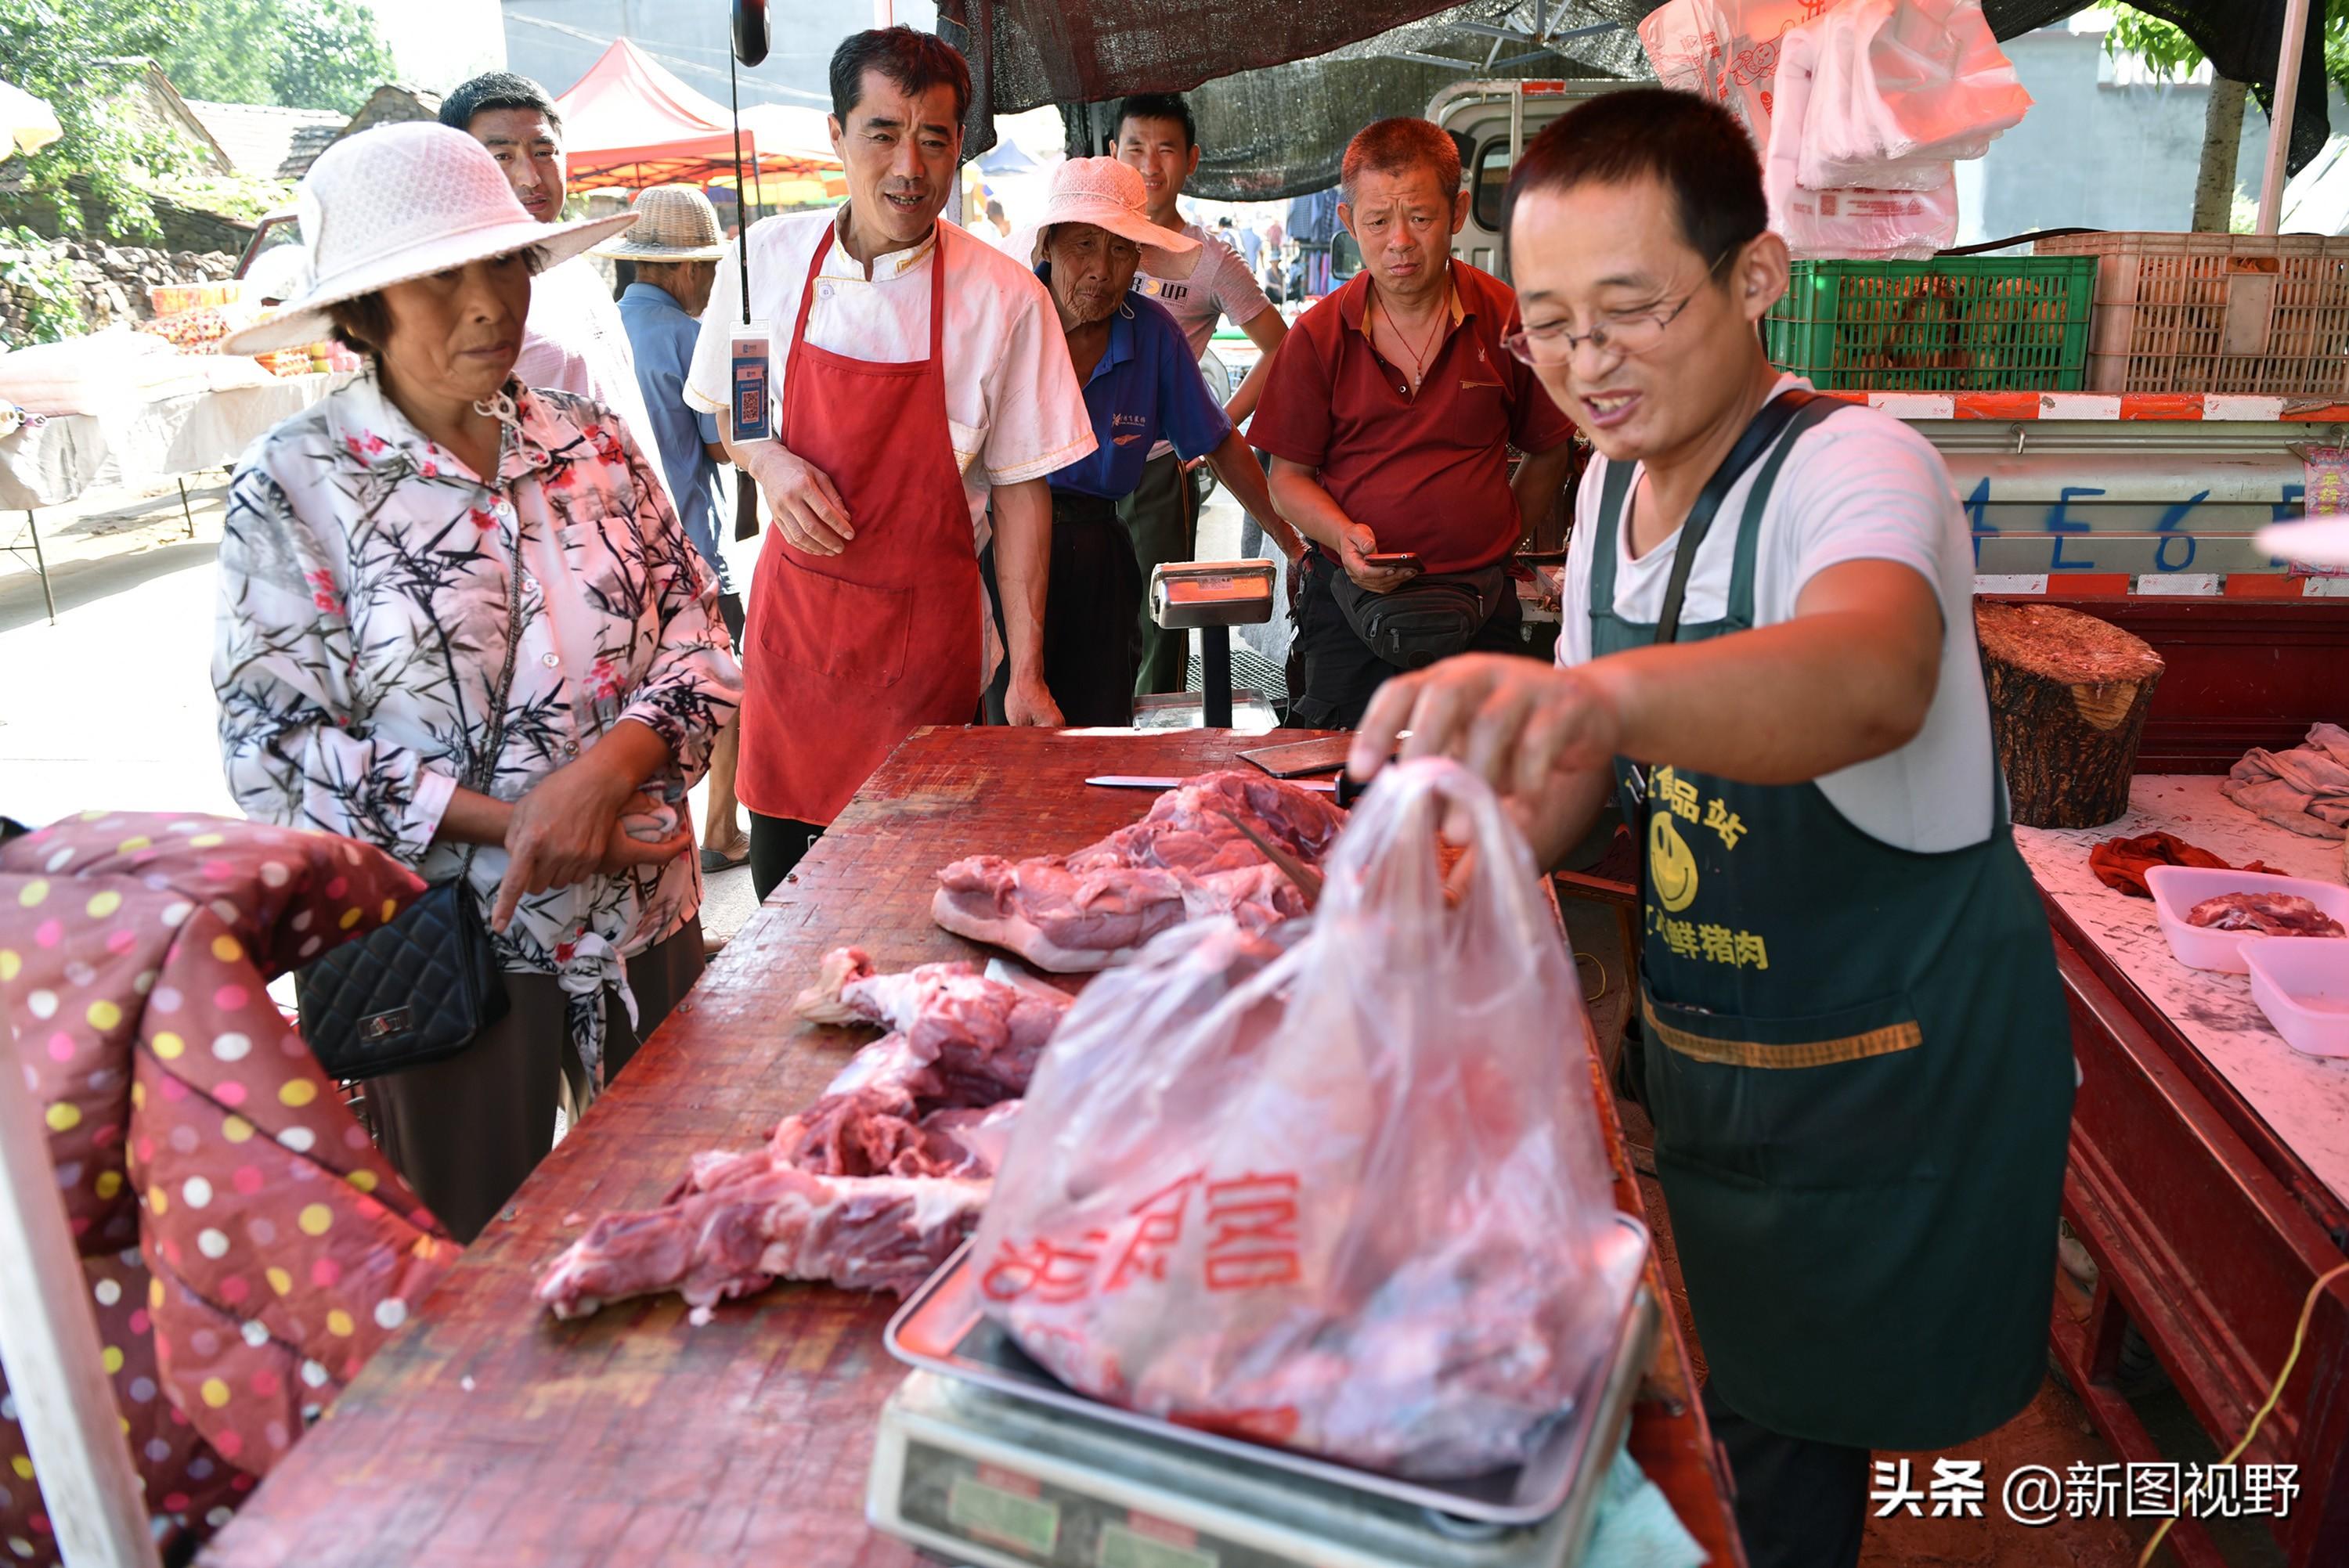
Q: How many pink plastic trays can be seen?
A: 2